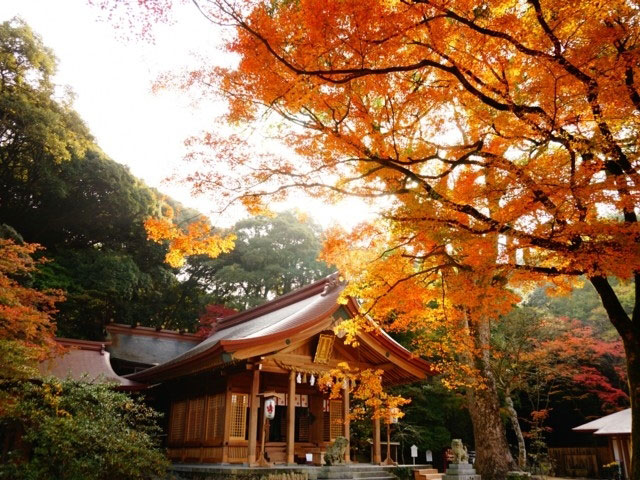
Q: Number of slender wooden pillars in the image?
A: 4